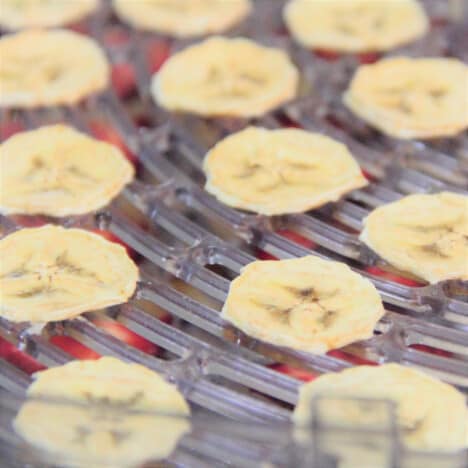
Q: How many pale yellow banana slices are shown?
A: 13